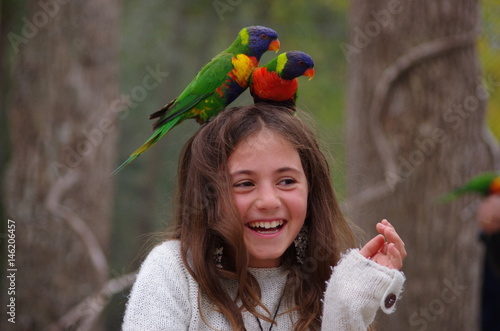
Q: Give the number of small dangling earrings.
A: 2